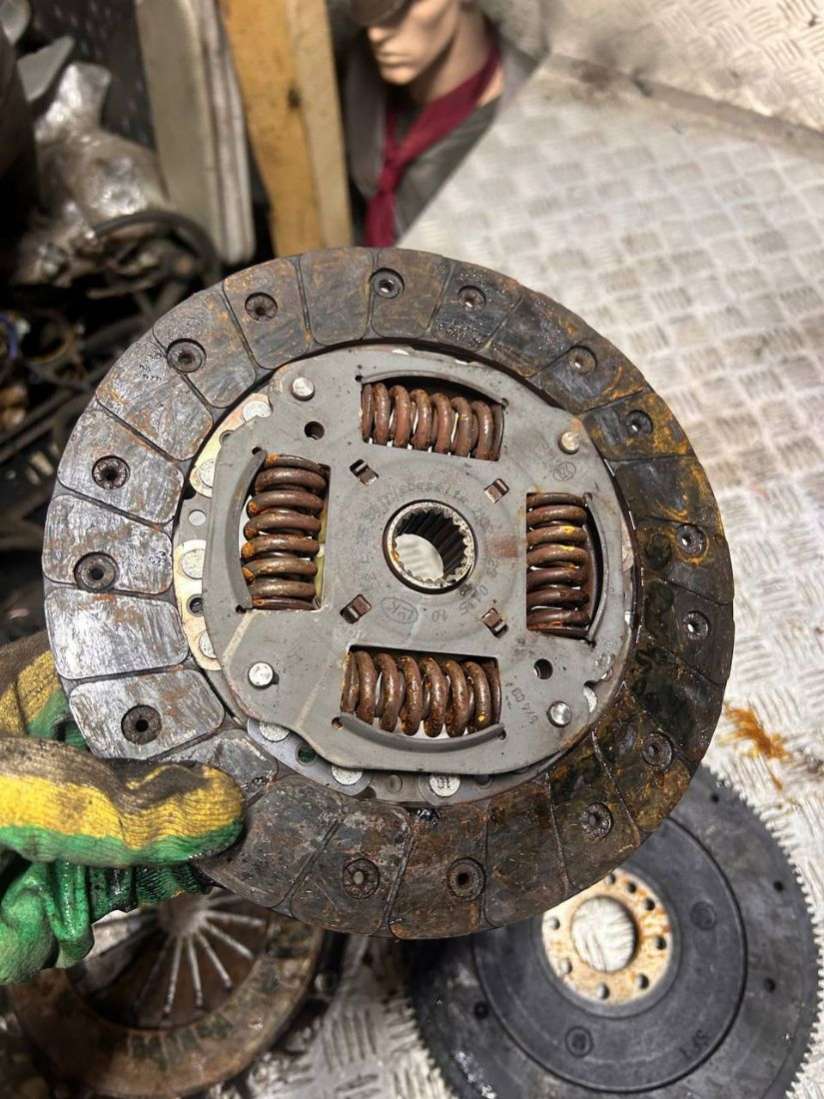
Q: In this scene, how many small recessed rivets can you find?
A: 15